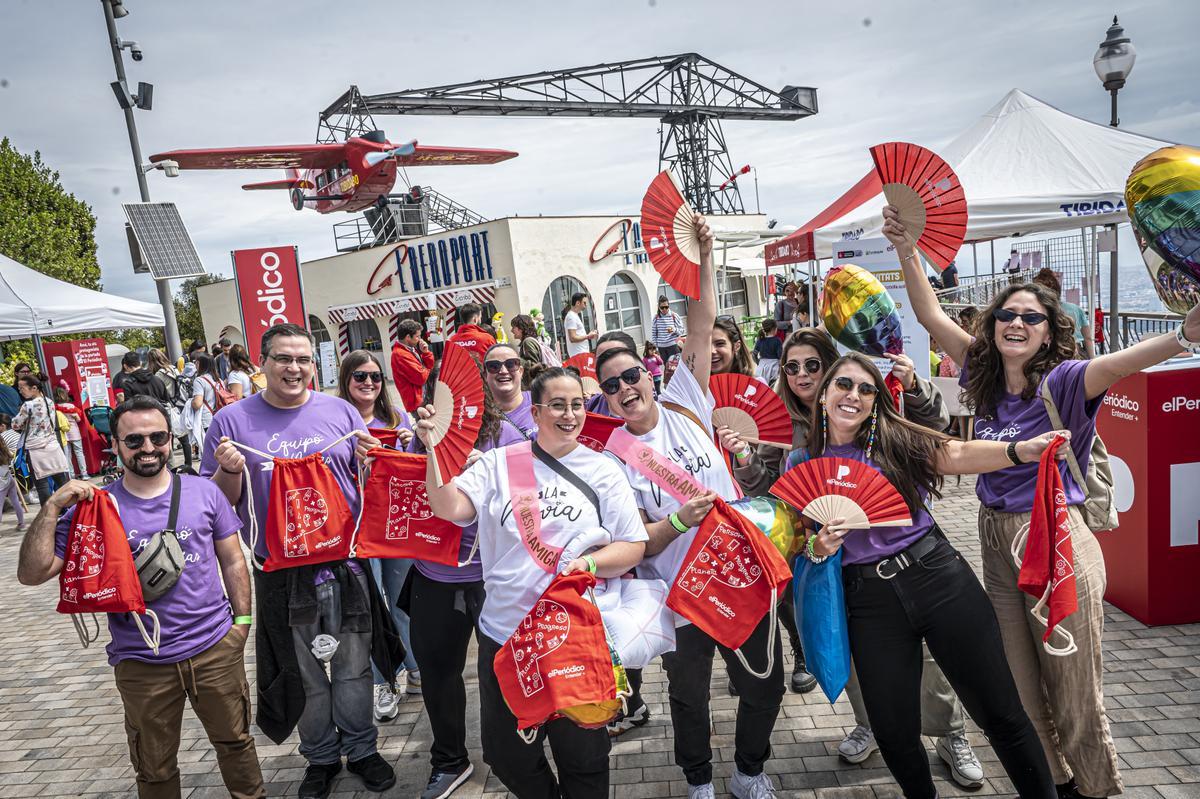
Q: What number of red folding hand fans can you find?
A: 6